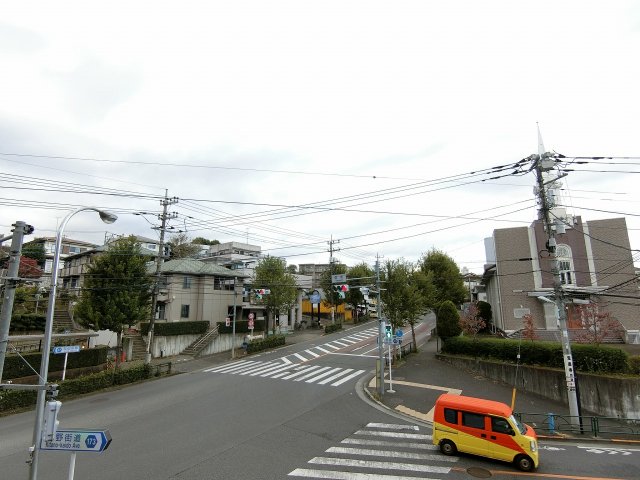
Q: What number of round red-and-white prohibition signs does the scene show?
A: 2